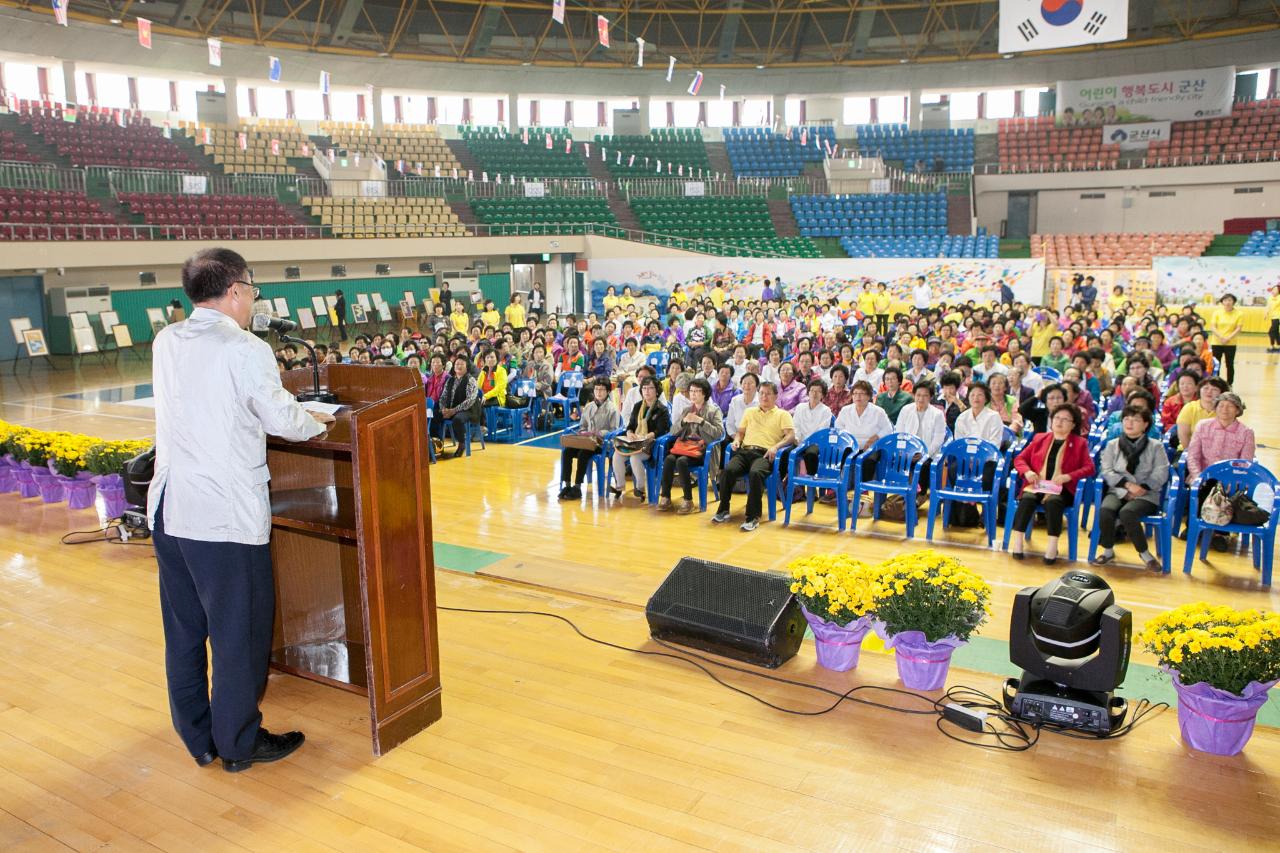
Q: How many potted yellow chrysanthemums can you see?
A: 8